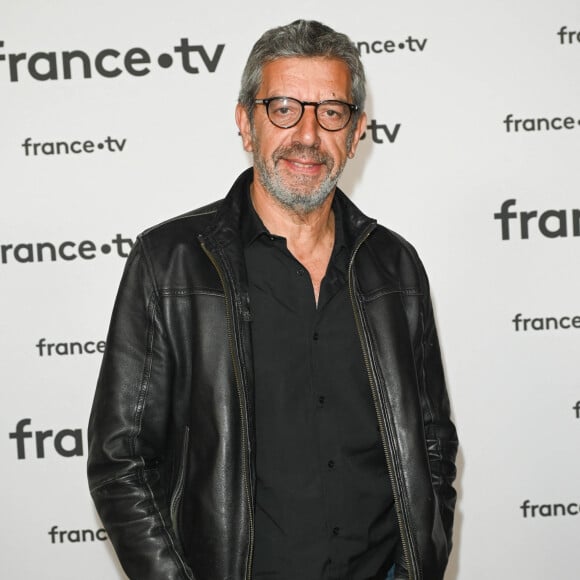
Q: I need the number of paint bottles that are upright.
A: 0